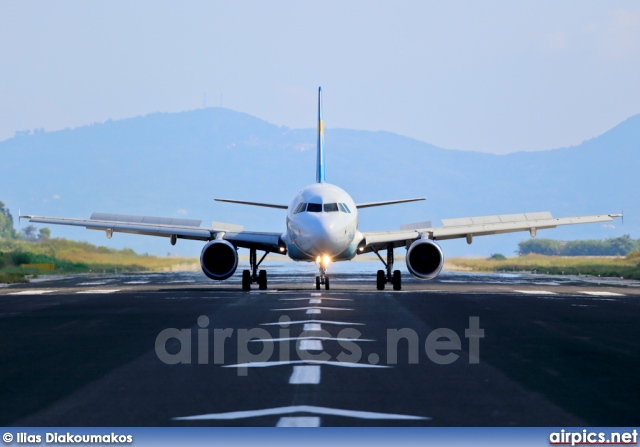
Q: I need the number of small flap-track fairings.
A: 4